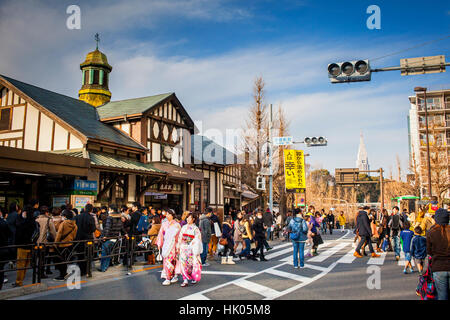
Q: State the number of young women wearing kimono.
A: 2